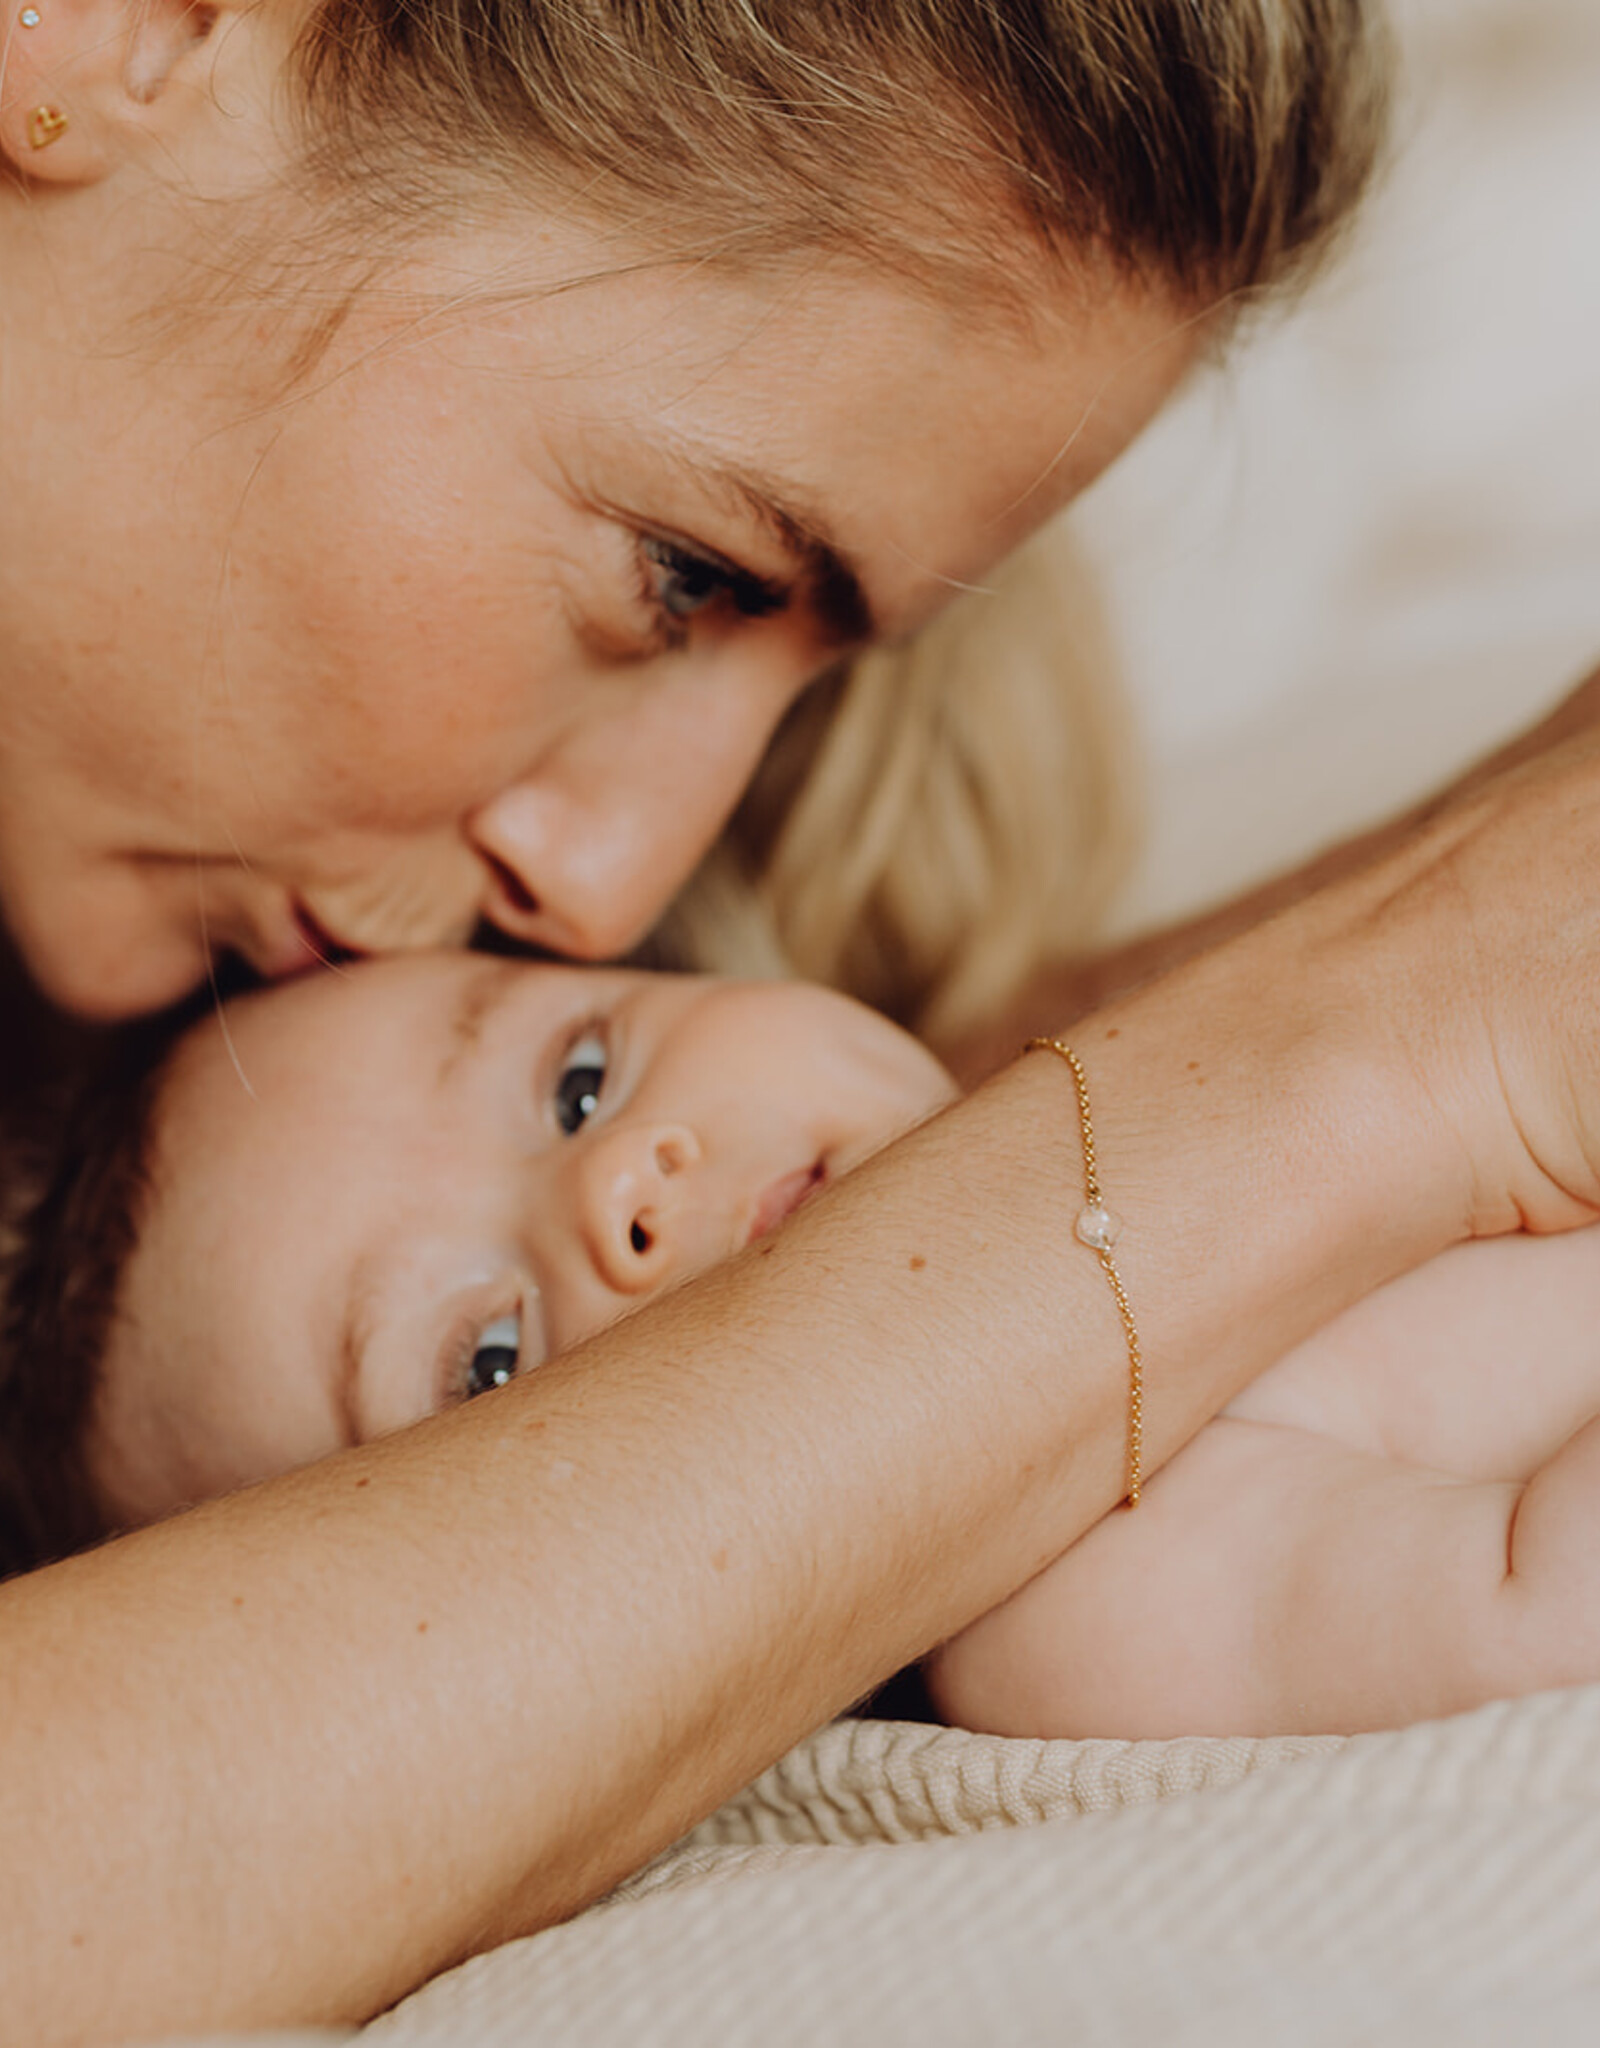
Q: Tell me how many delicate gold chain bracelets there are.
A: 1